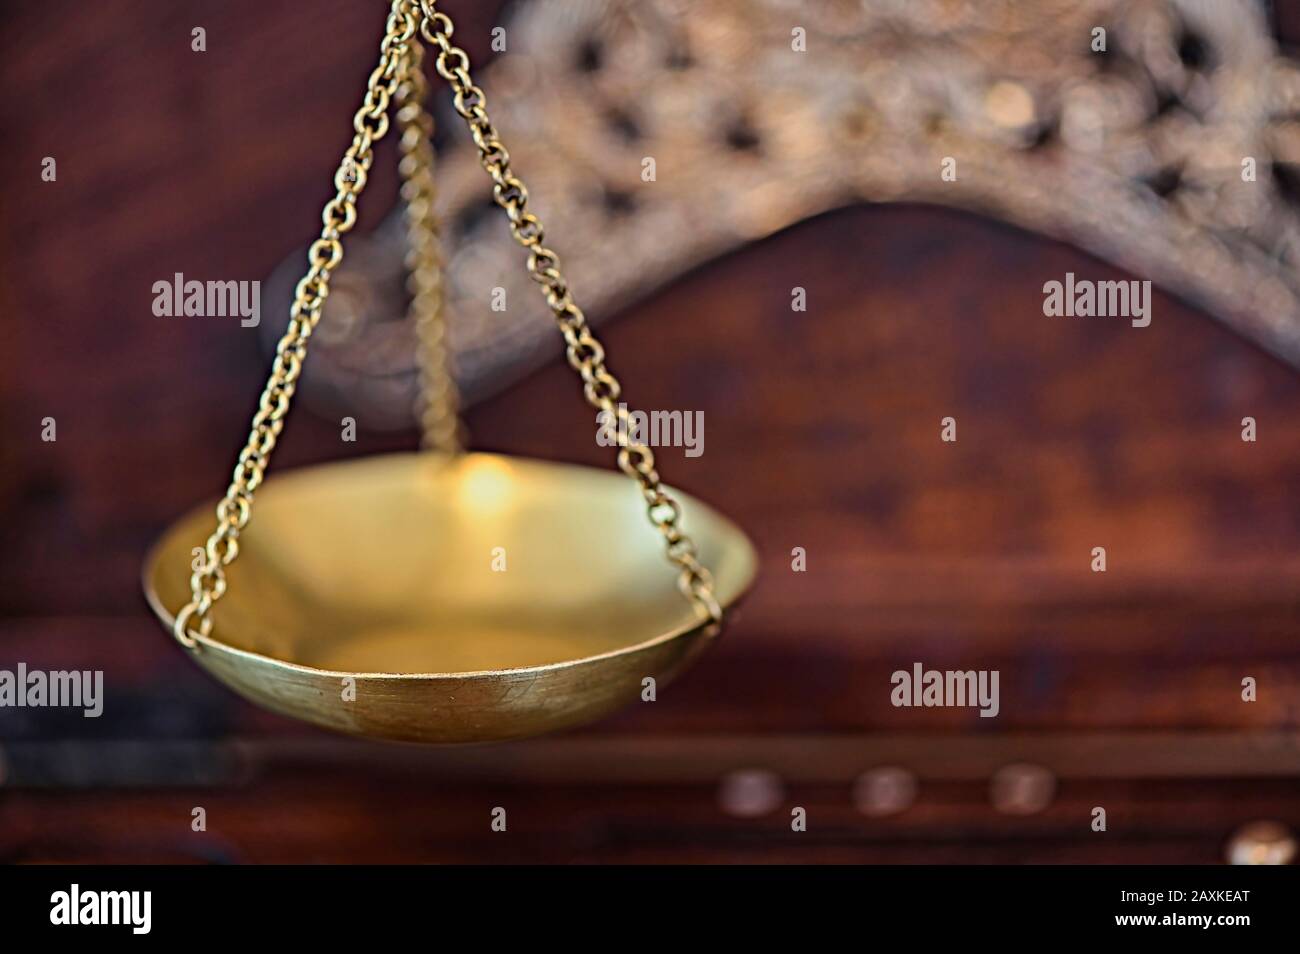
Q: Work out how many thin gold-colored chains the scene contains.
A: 3